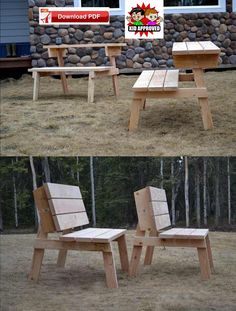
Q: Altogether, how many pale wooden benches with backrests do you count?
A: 2